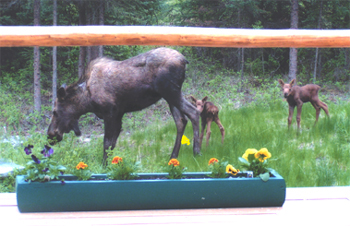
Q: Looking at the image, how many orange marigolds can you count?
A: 4